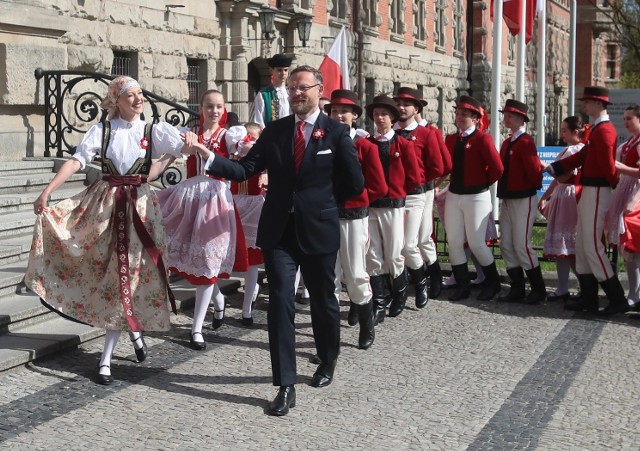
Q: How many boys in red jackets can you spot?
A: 7